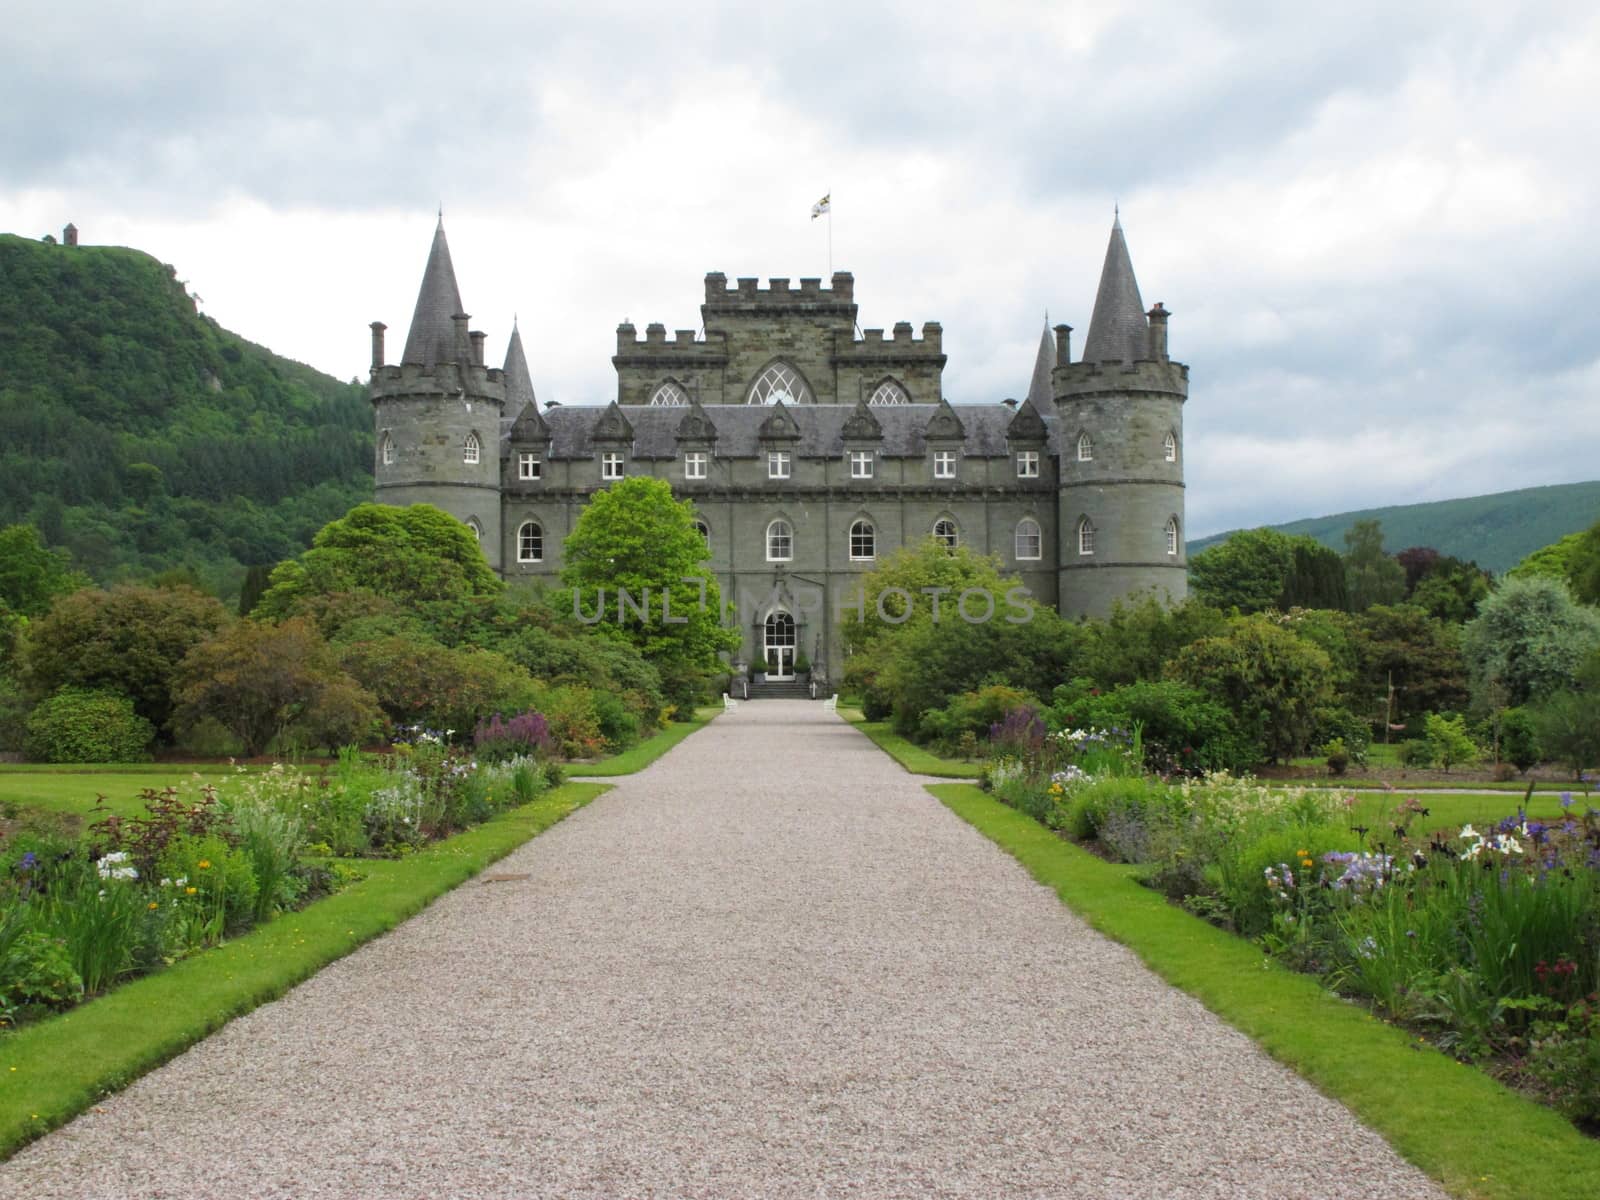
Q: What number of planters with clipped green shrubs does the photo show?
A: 2